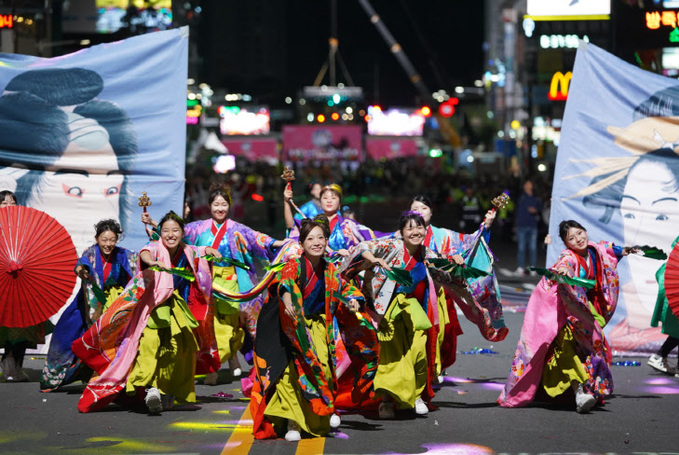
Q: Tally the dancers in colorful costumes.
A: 8